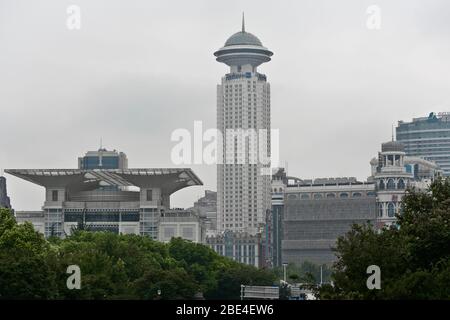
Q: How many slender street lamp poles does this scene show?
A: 2